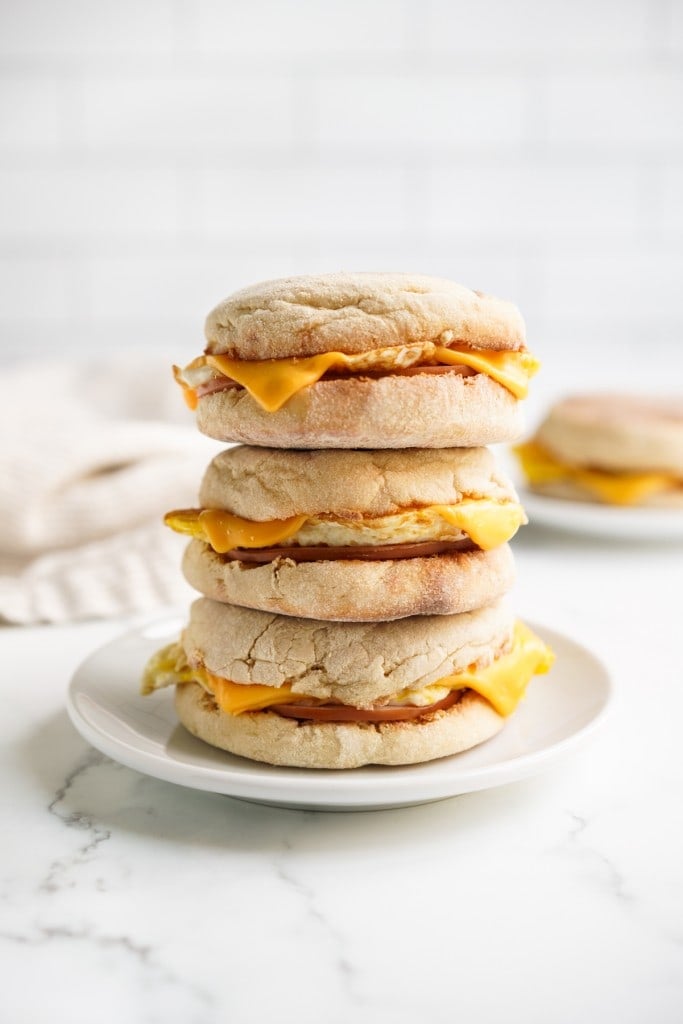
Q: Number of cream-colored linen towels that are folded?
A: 1